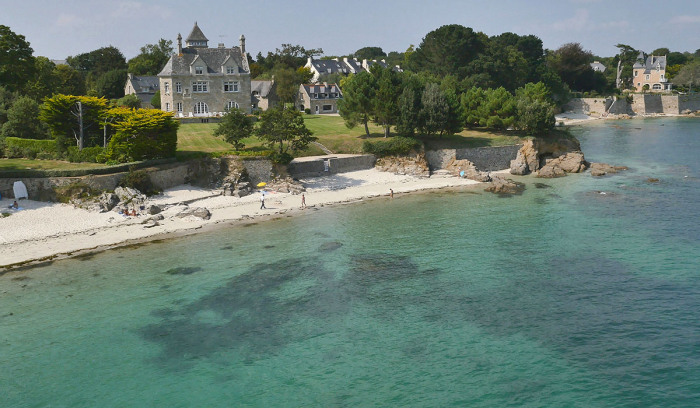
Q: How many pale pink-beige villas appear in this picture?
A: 1